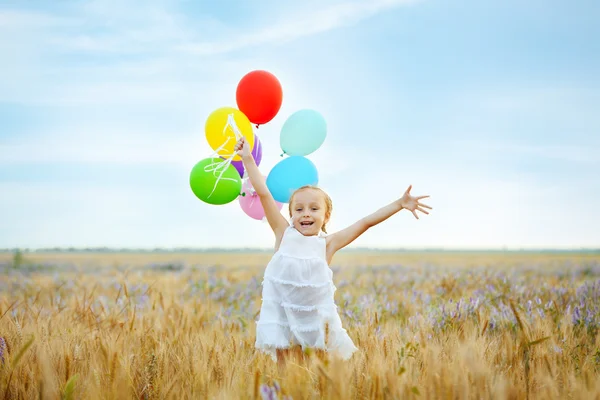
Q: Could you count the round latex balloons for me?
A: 7